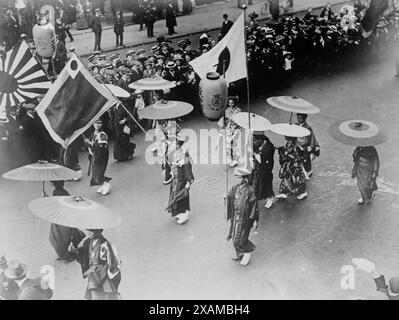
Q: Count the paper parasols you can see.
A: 9